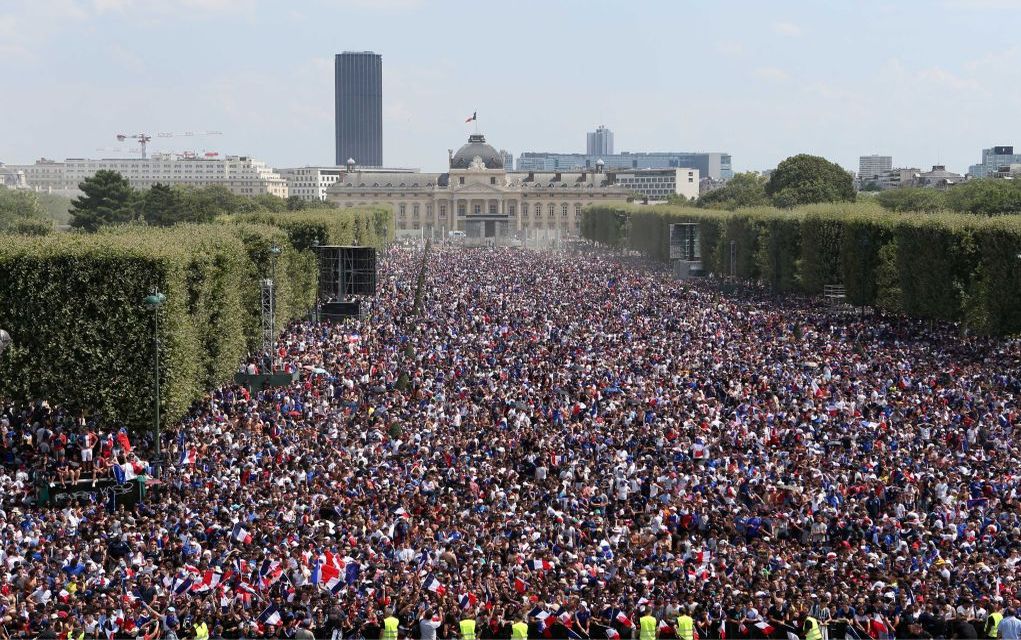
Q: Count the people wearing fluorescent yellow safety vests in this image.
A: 9